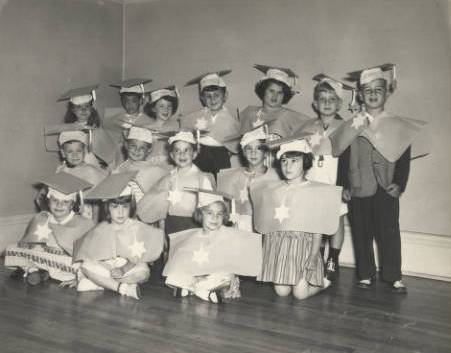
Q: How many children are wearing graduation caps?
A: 15